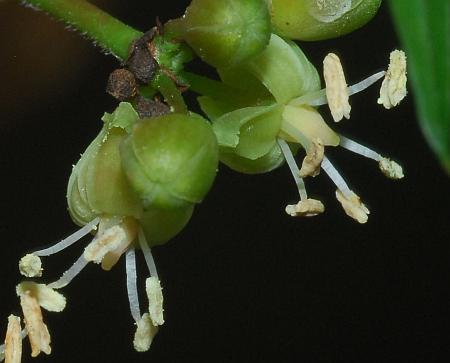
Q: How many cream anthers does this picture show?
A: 13